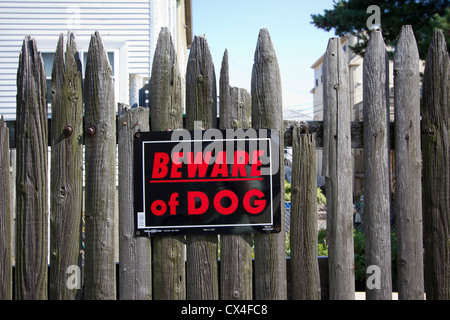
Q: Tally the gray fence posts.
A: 14